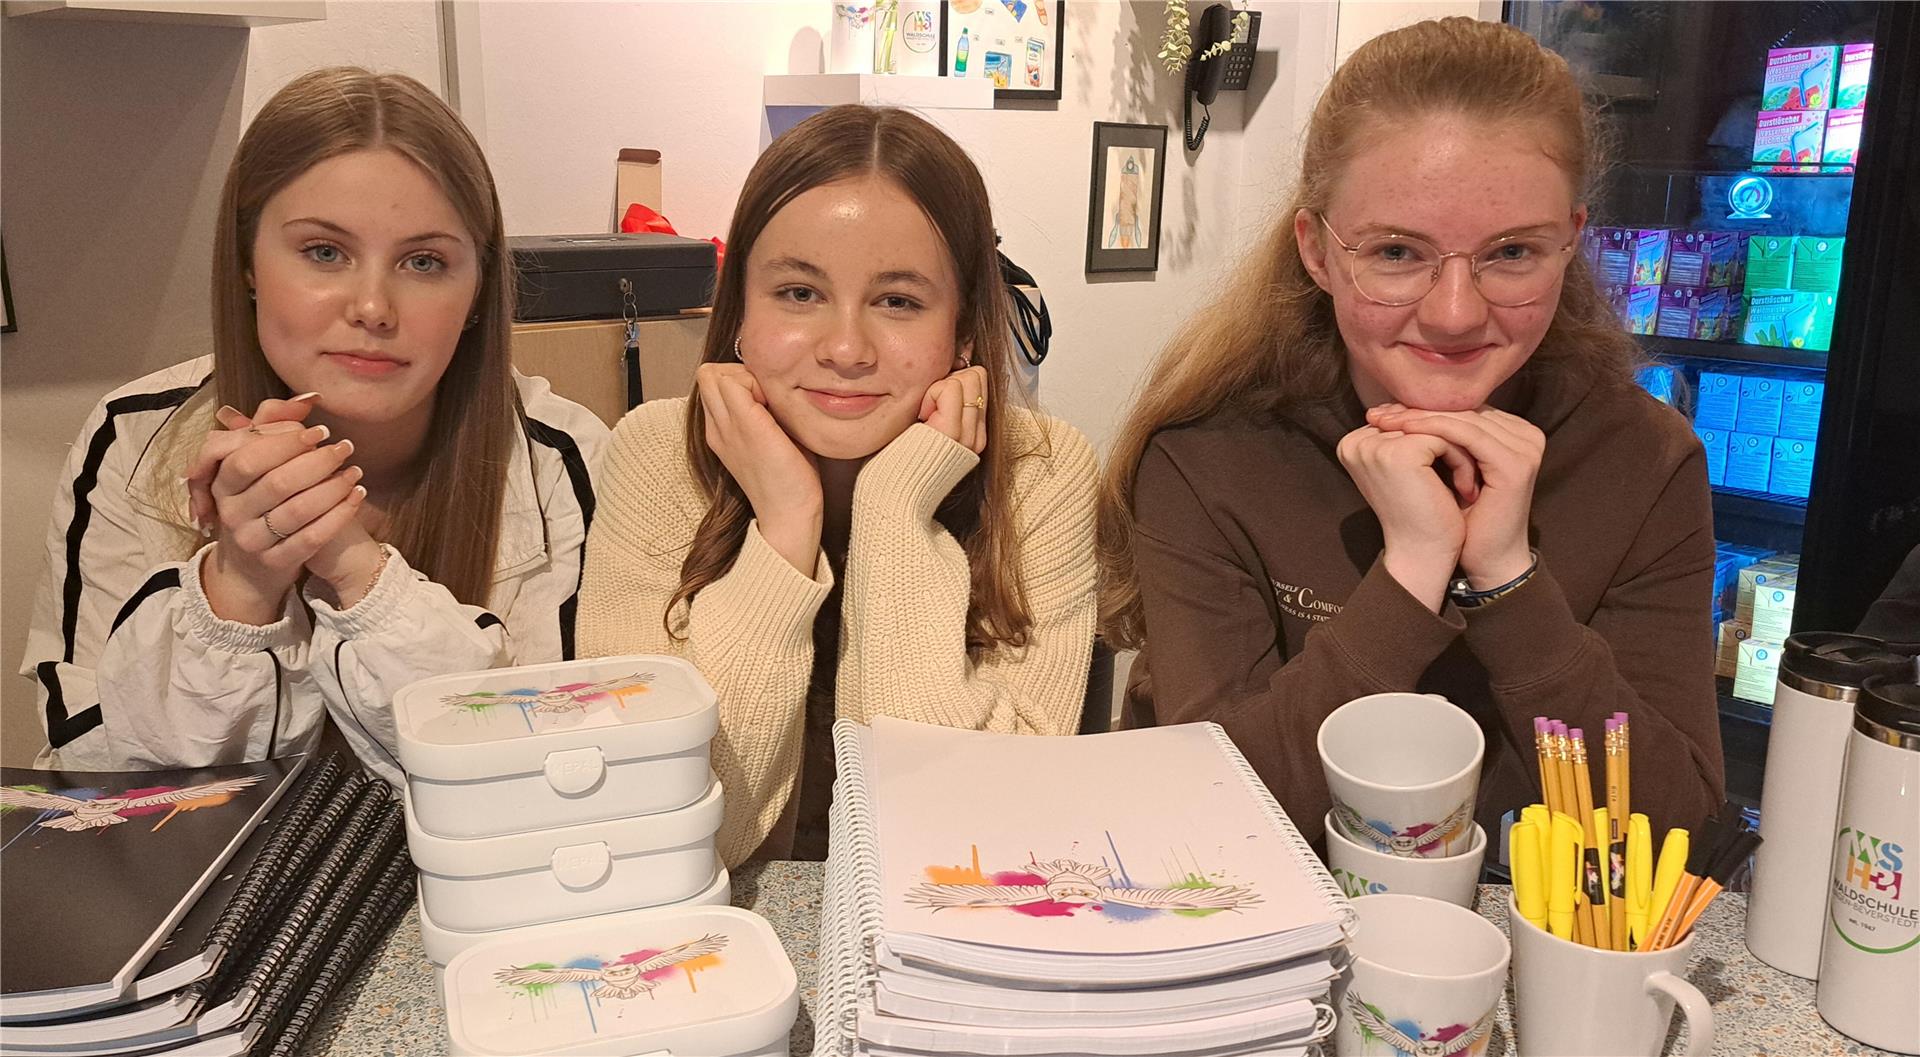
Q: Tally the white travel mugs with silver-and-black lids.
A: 2